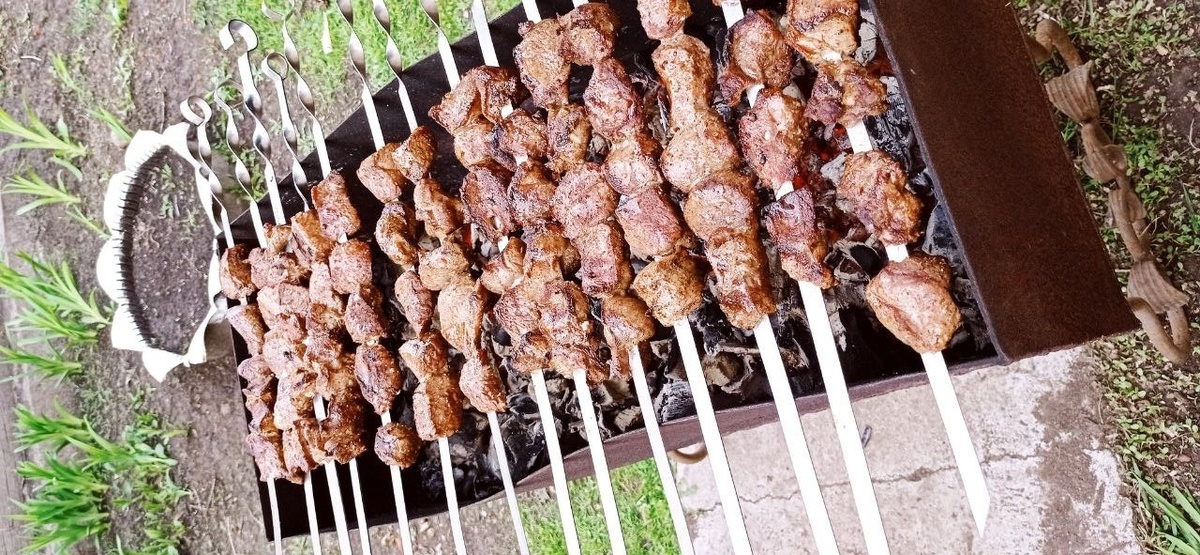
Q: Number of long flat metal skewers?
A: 14